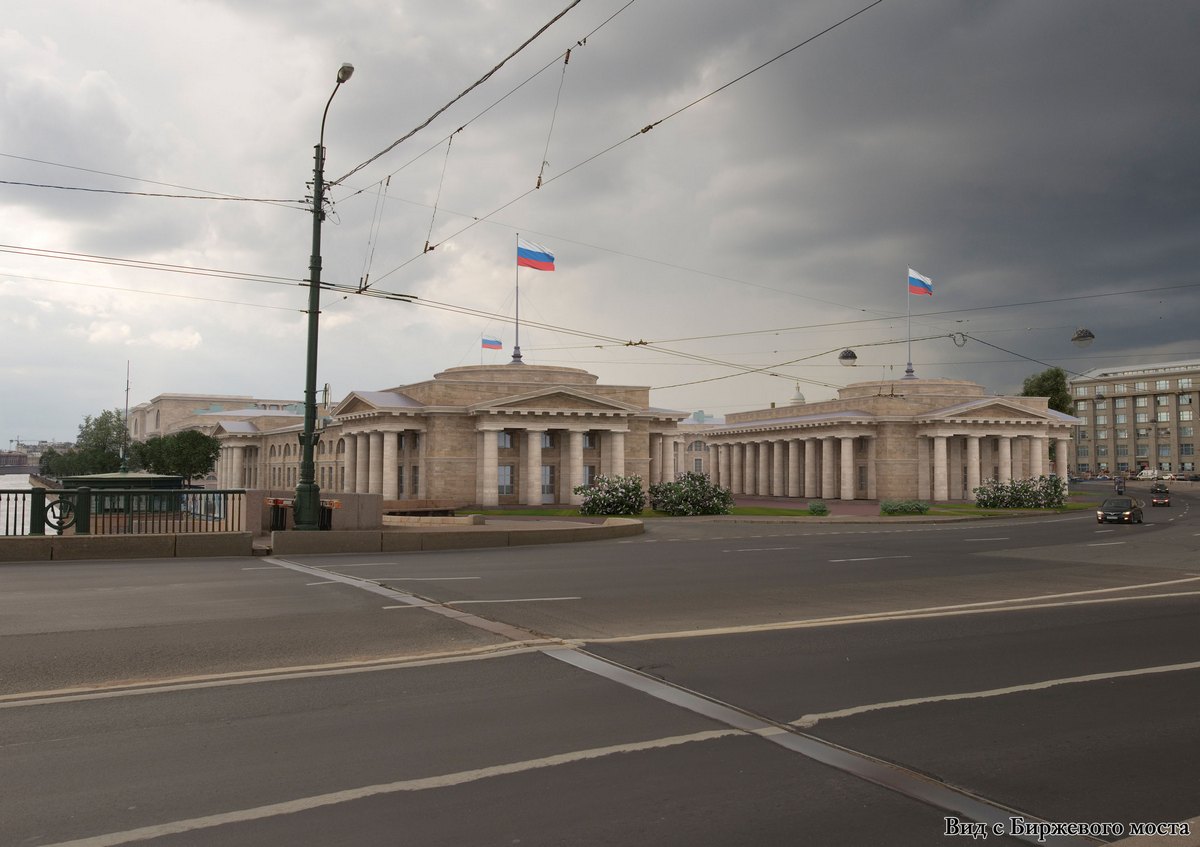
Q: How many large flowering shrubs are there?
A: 3